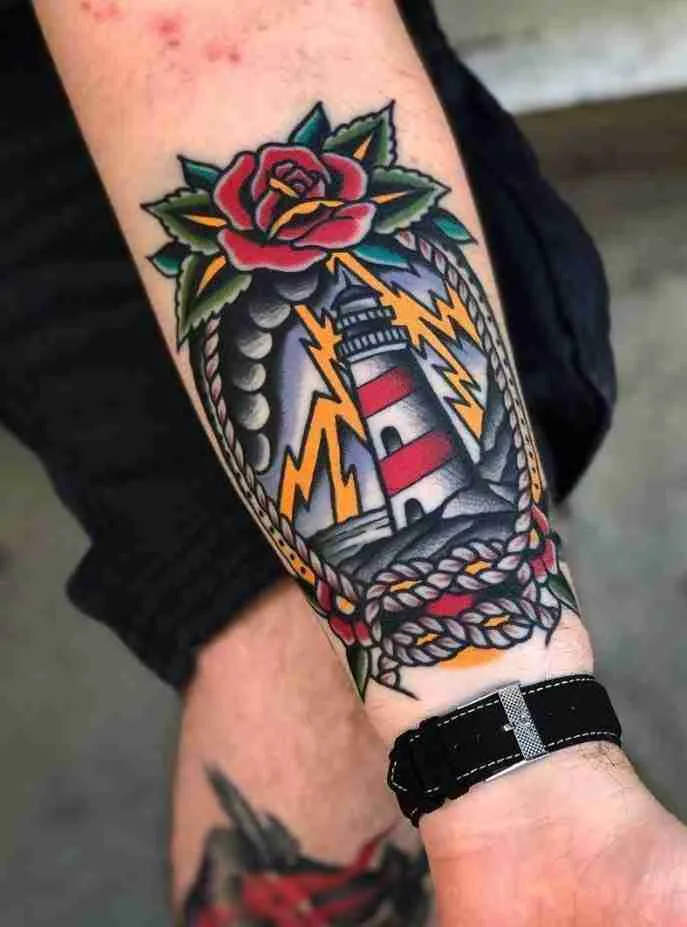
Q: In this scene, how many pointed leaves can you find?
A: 11